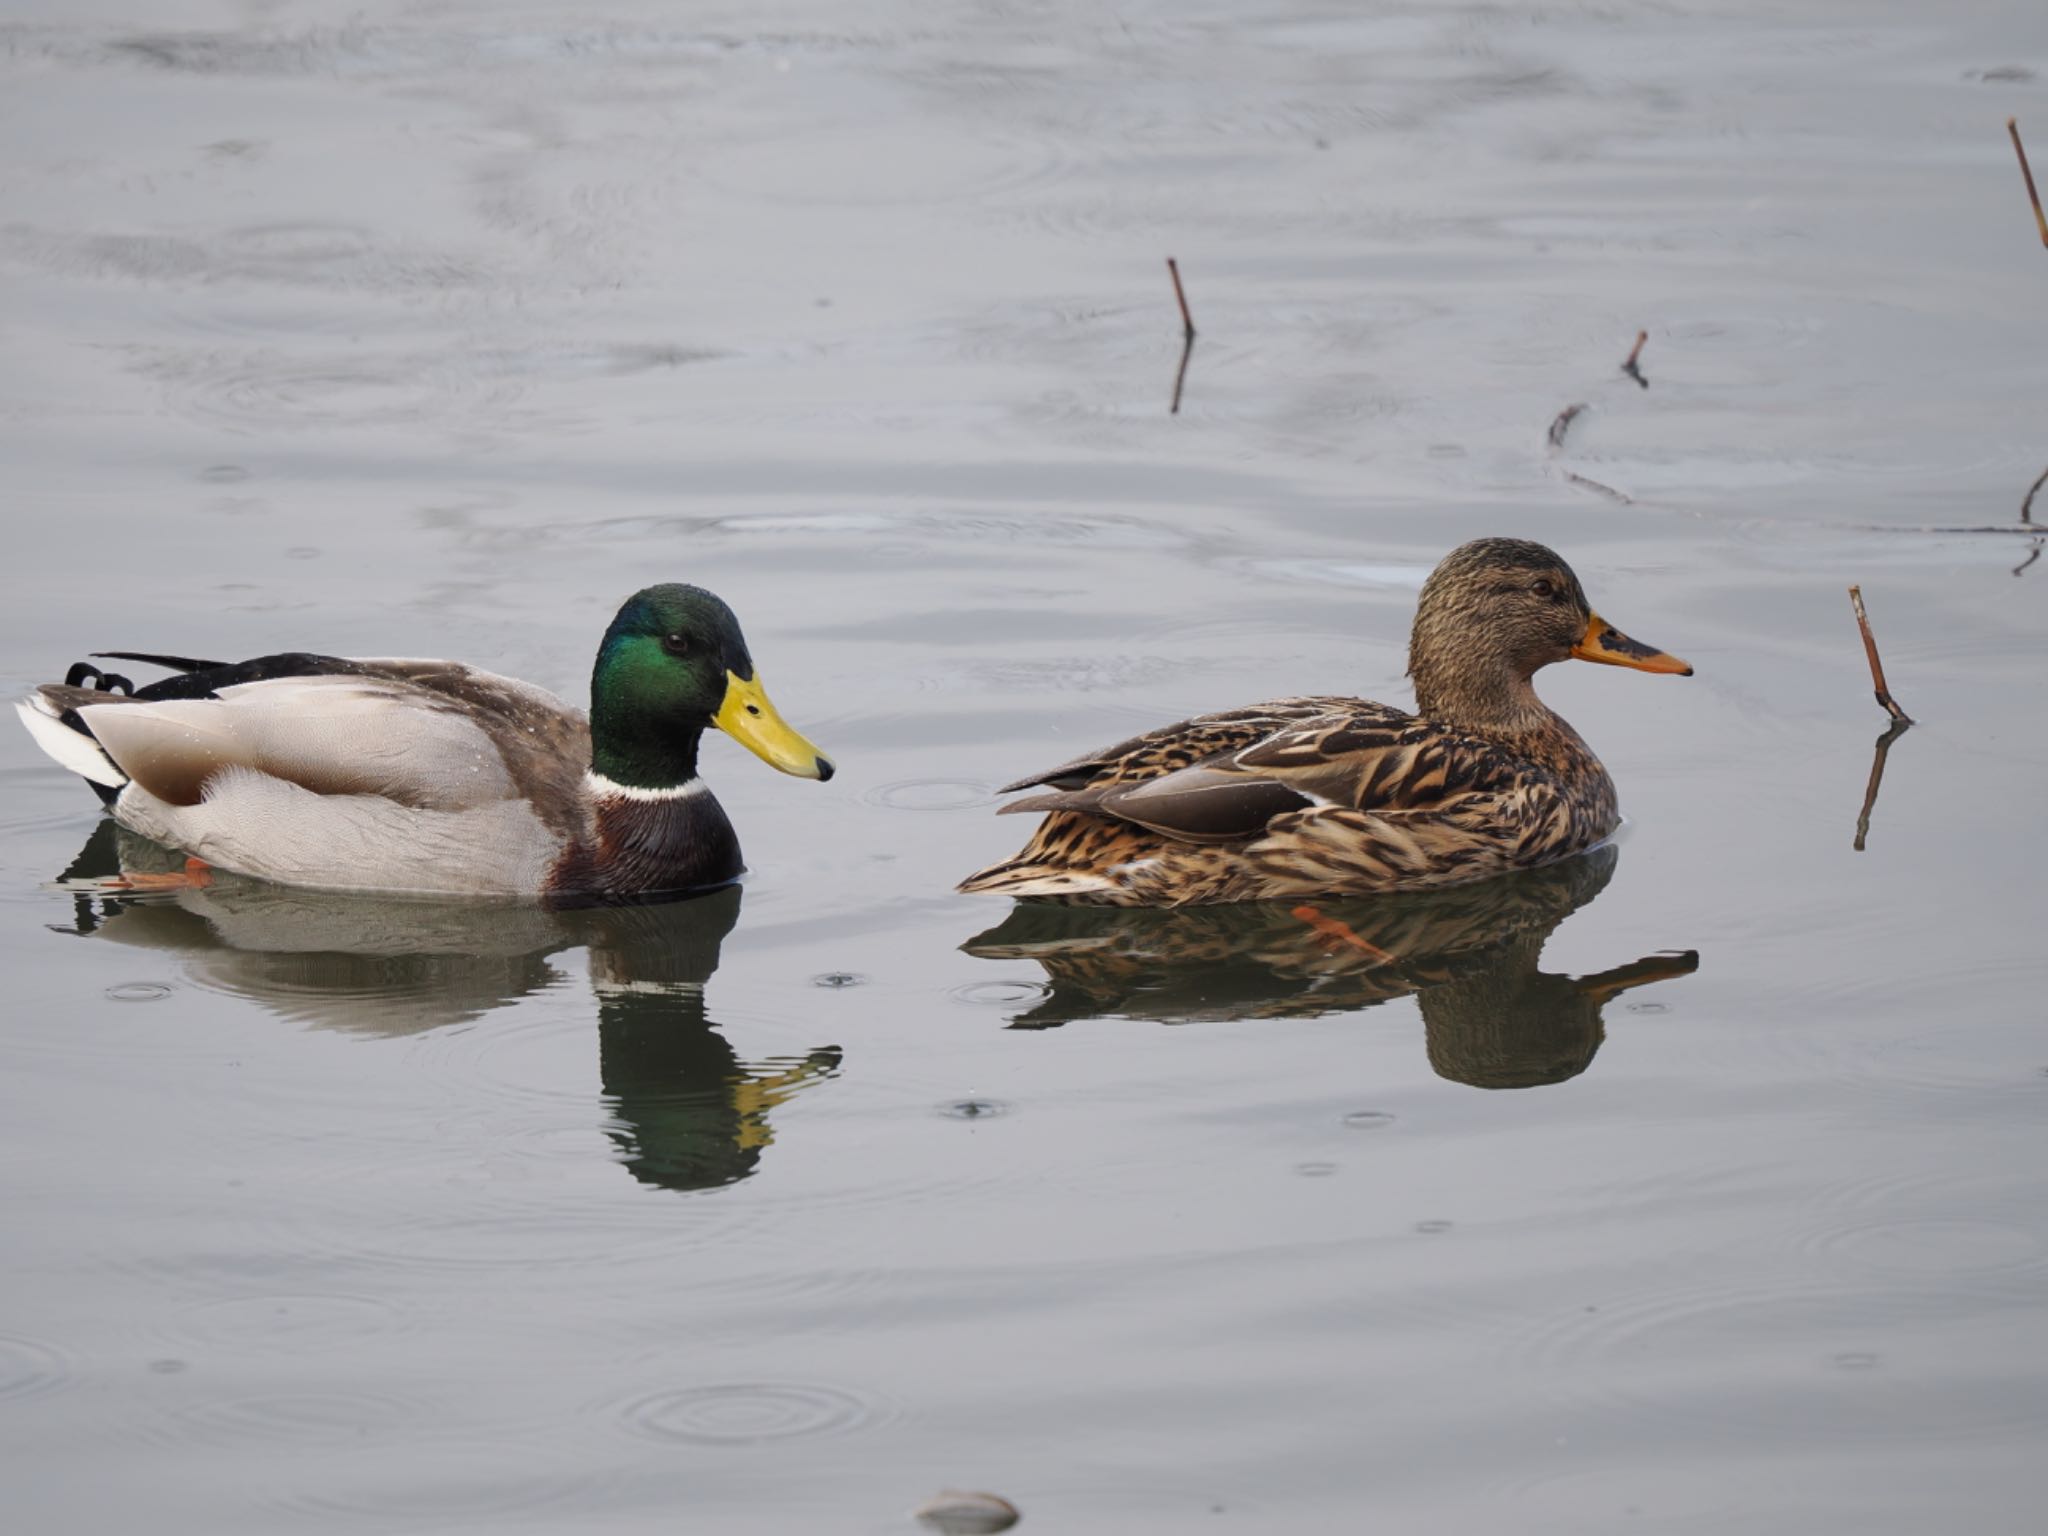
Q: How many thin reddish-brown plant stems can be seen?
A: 4